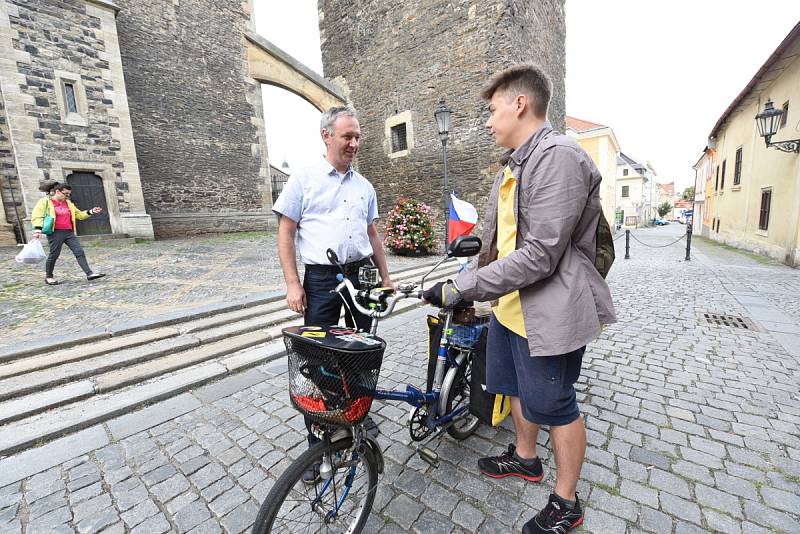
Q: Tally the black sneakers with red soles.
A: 2